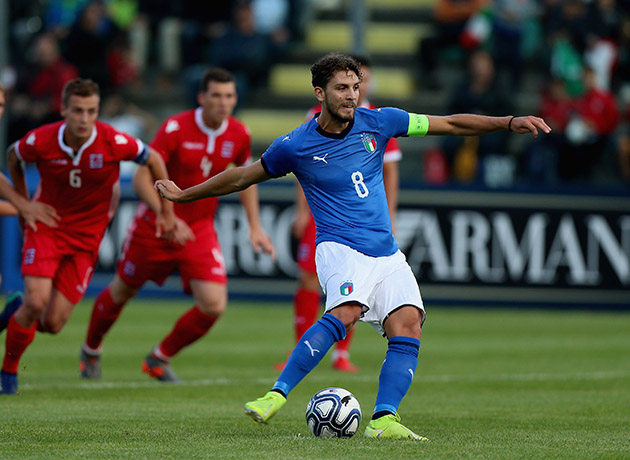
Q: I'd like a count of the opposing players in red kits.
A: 3